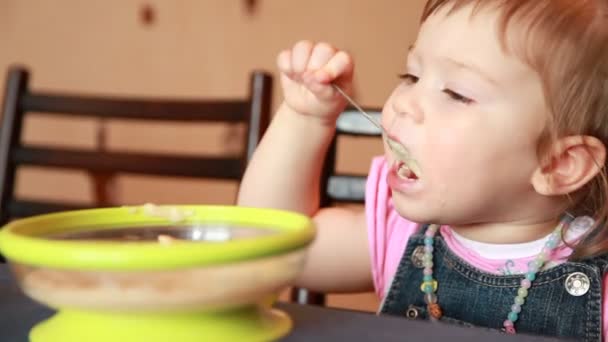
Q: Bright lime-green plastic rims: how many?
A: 1